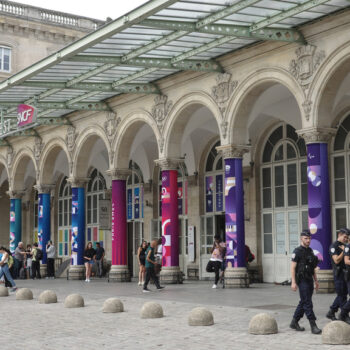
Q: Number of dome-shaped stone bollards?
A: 9